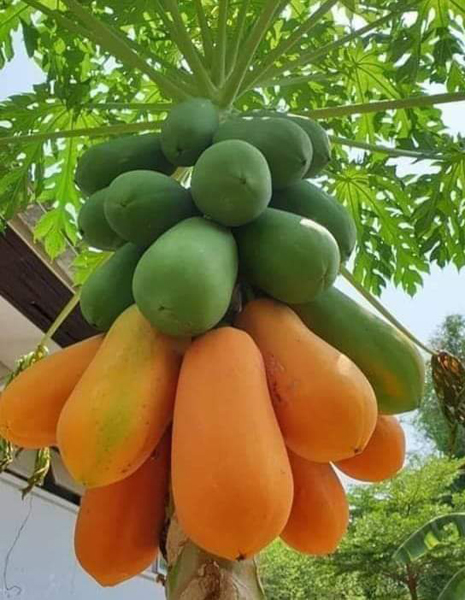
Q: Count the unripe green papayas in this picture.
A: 12